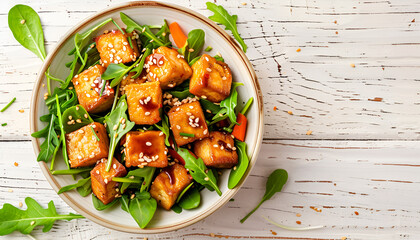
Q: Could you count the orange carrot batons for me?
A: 2